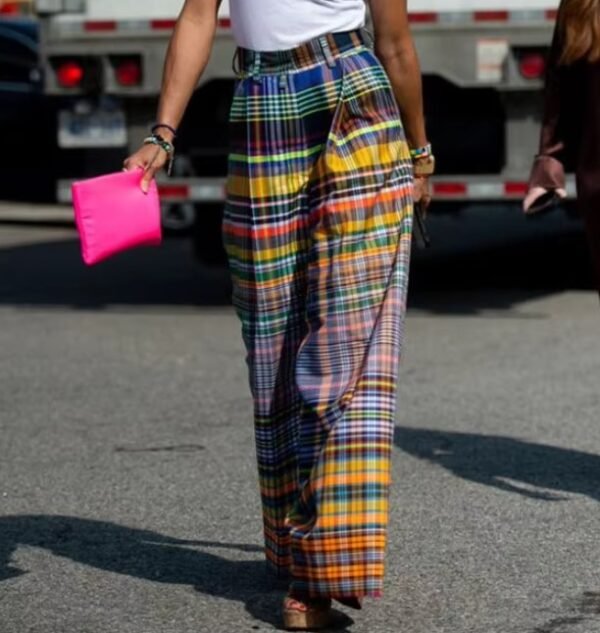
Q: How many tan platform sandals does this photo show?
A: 1